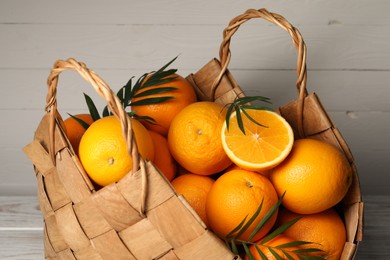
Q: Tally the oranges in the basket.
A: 11